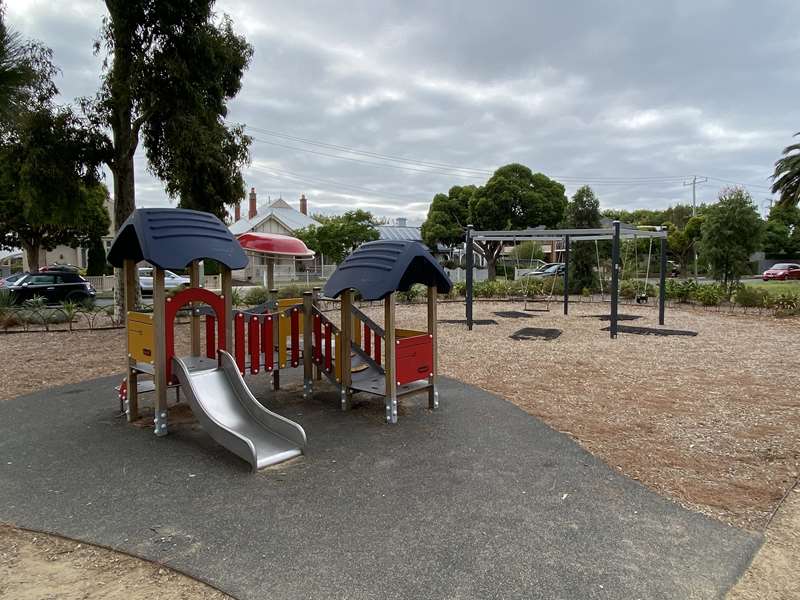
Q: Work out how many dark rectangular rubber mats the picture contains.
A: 5